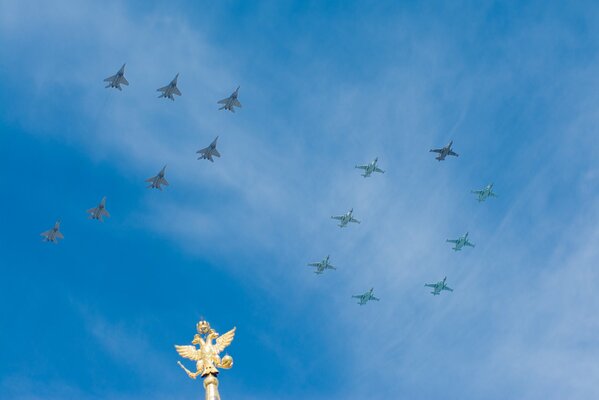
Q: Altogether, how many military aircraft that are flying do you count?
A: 15